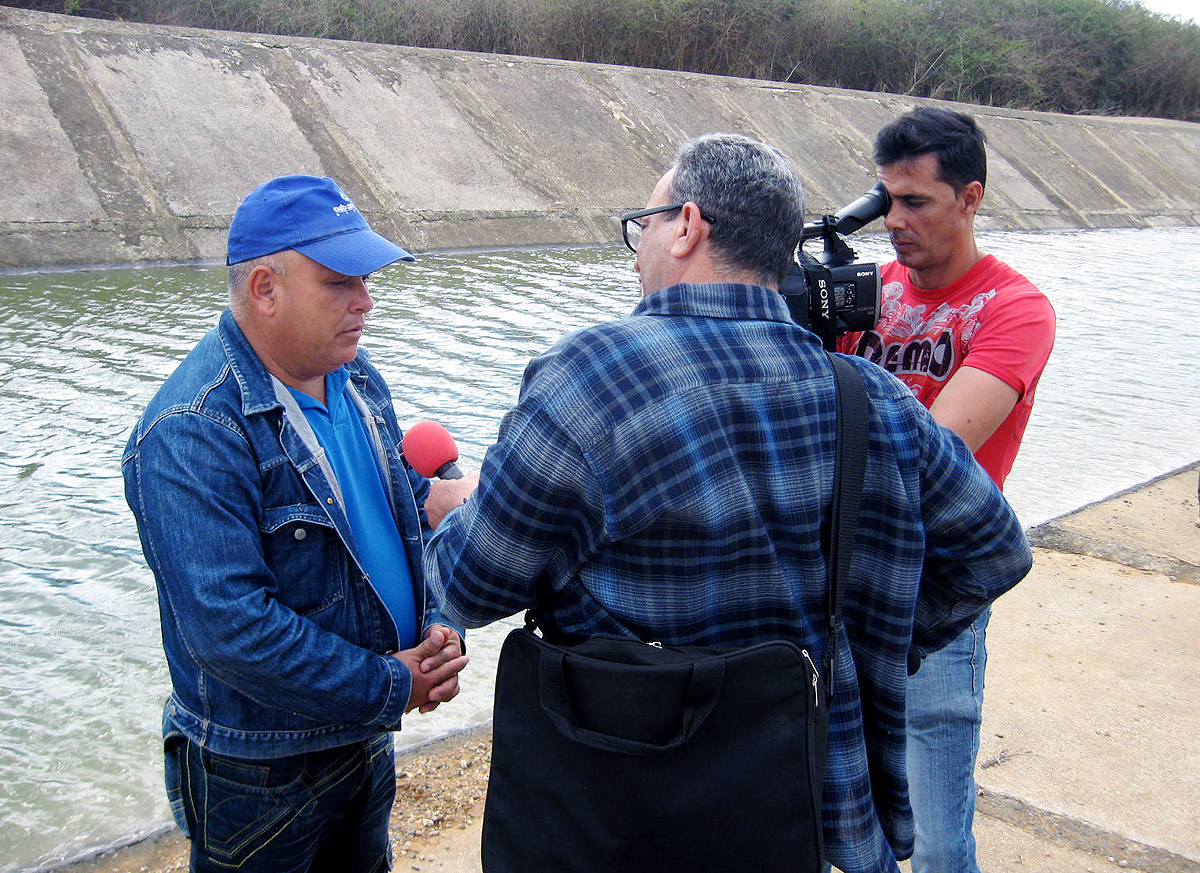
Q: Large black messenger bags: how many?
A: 1